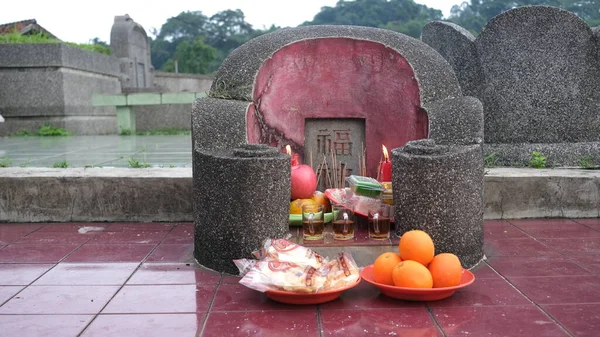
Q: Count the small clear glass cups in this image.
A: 3